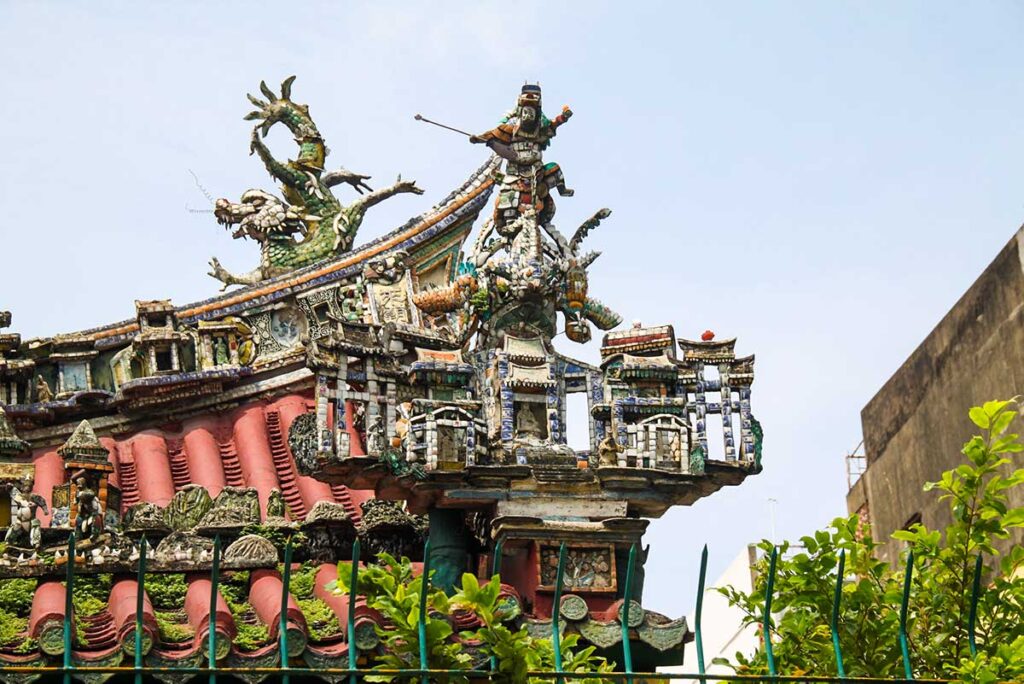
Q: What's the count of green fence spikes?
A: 14